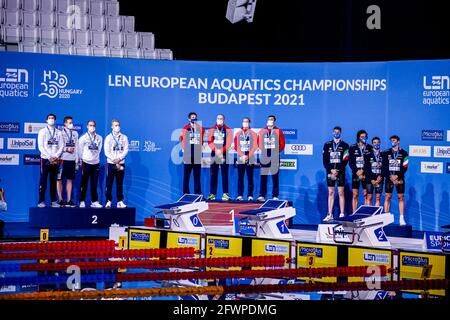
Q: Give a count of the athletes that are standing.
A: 12